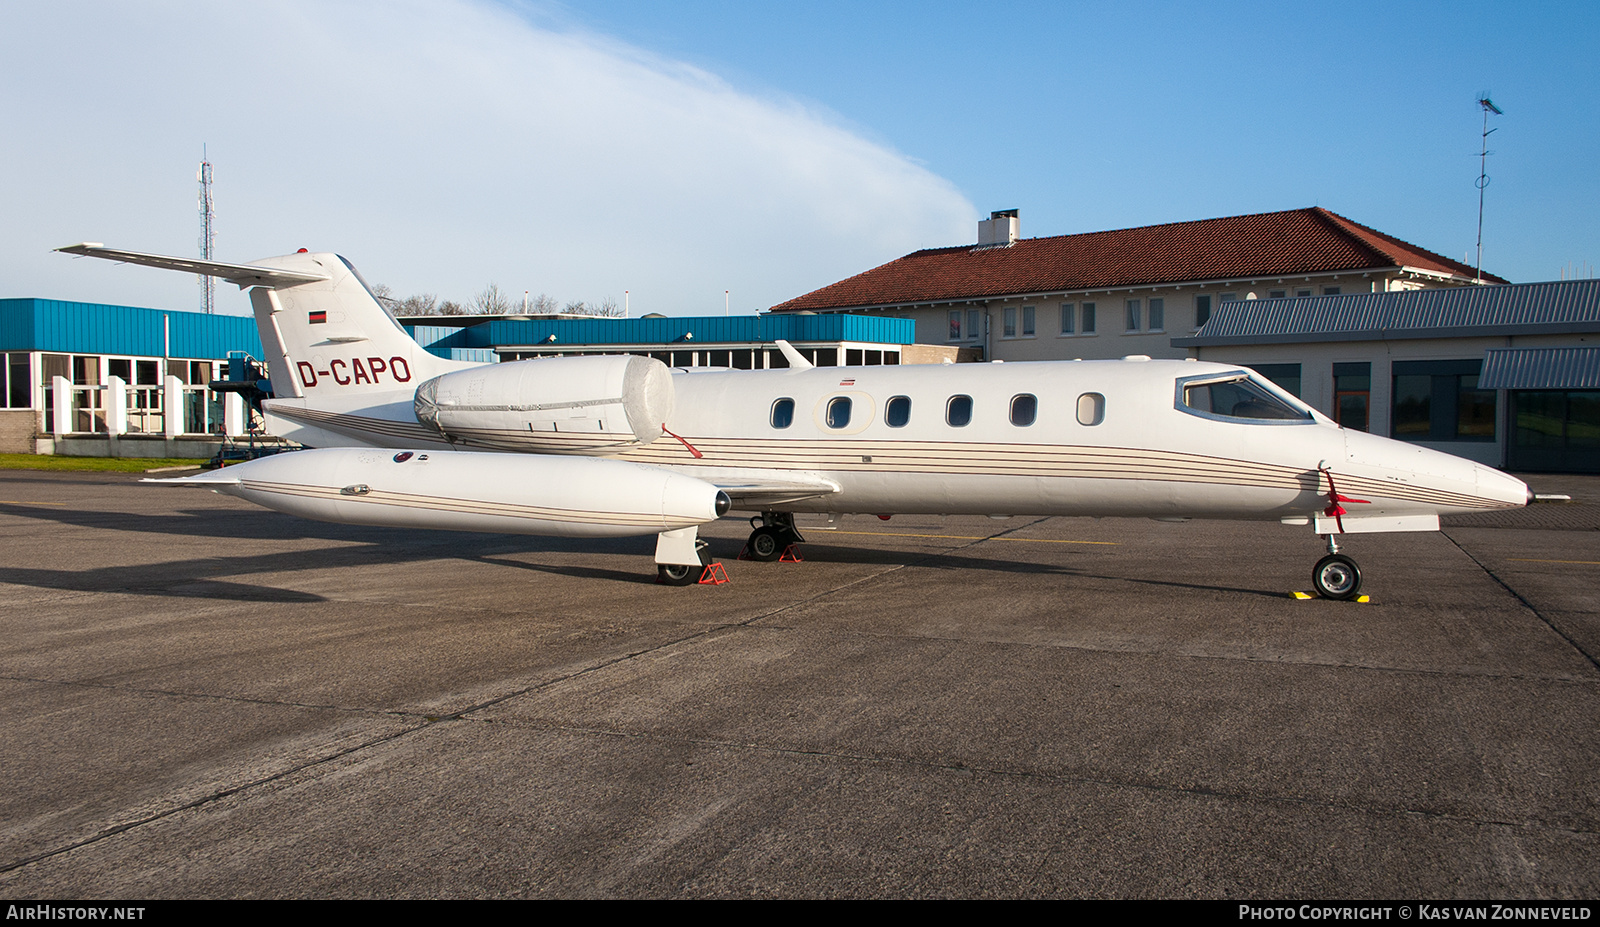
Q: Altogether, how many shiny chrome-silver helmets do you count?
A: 0